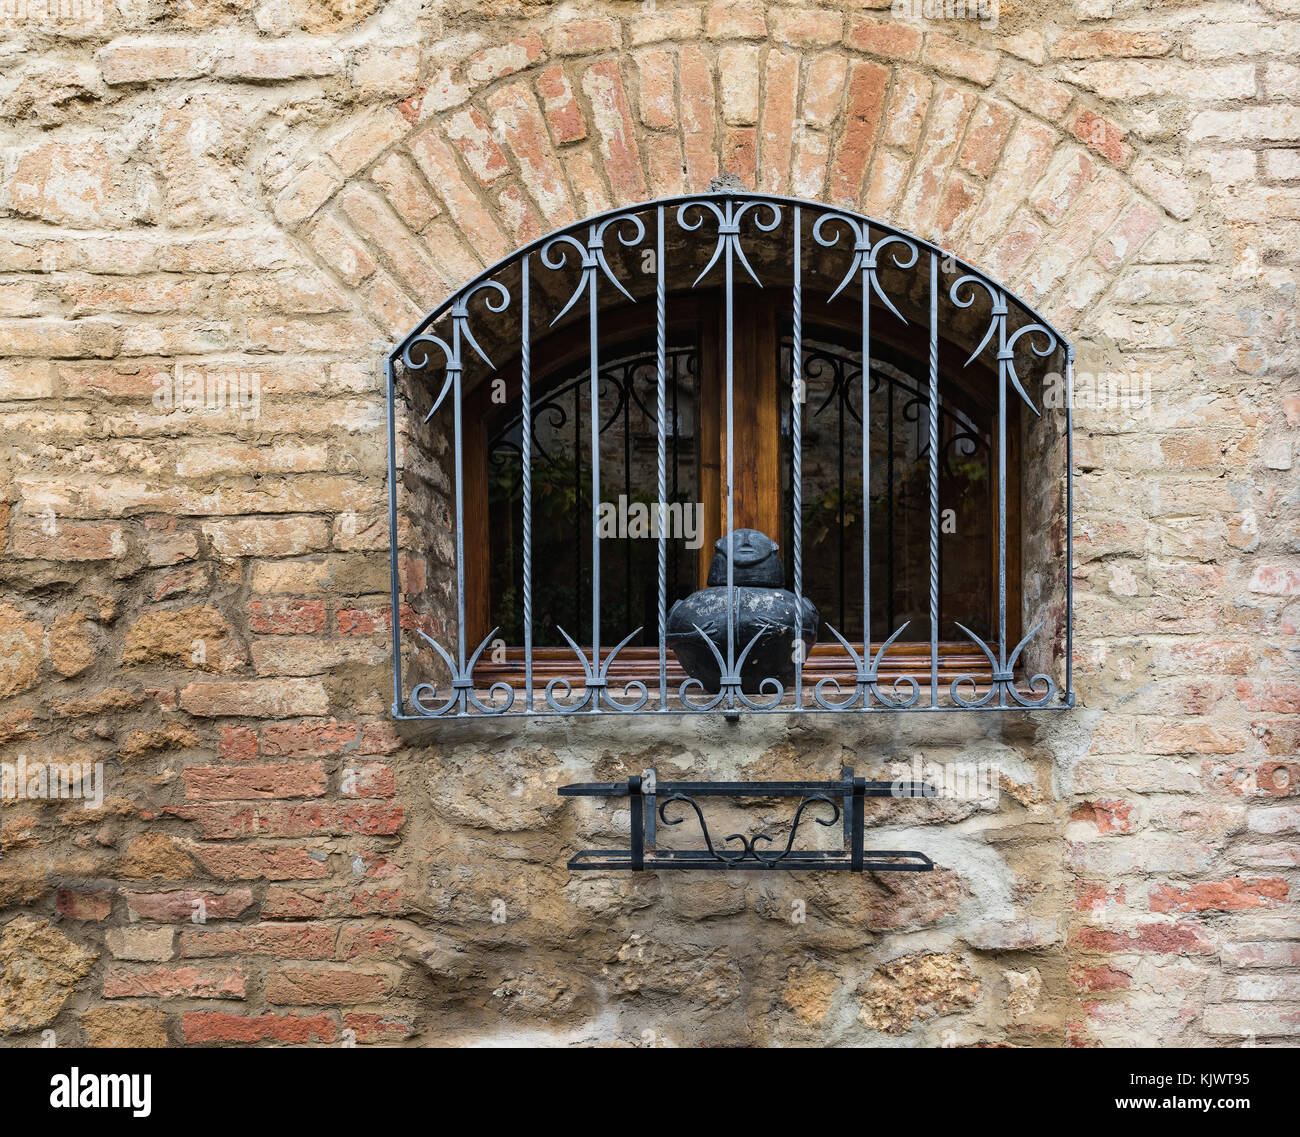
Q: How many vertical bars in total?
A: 11